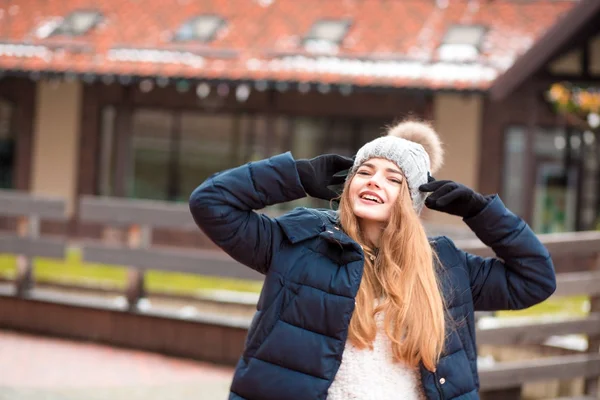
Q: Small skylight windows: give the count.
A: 4